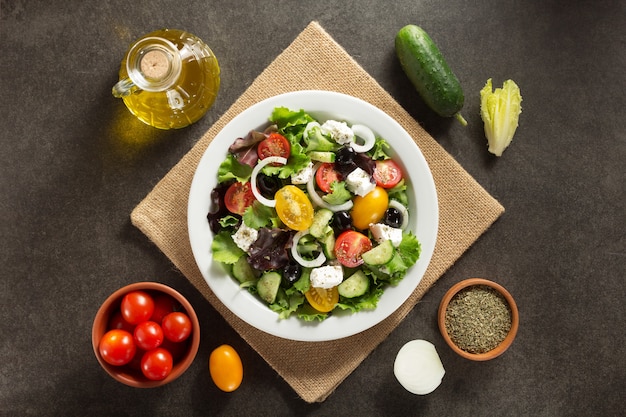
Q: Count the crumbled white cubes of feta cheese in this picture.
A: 6